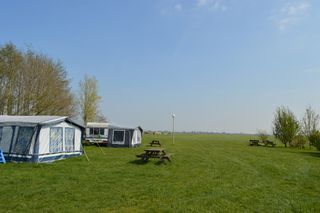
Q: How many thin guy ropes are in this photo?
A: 2